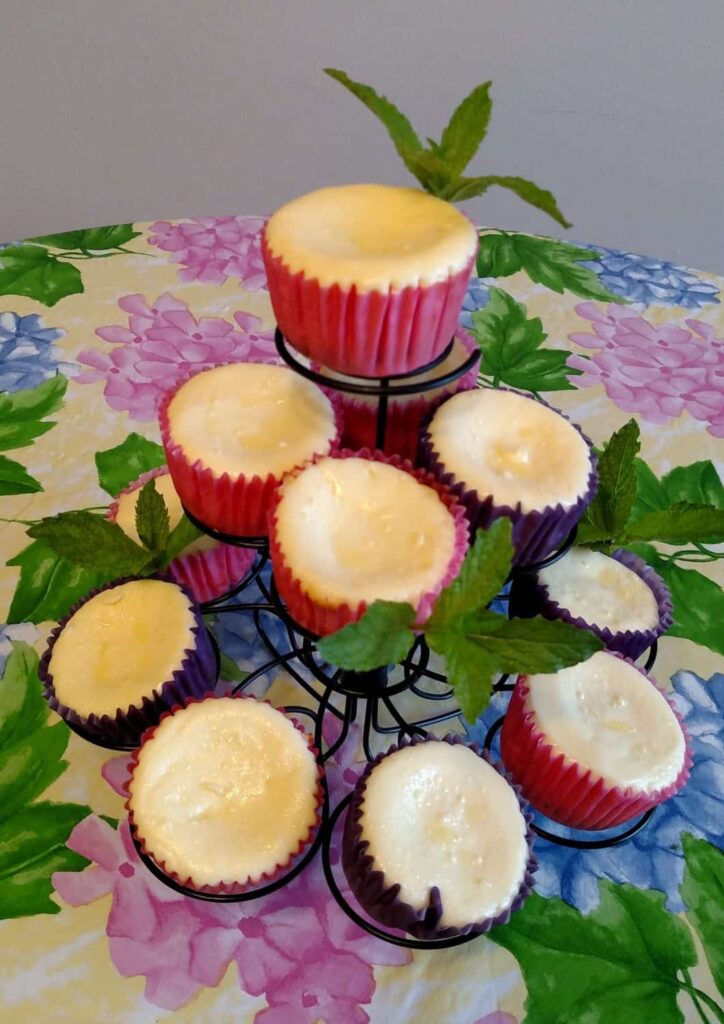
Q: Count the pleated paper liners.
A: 11